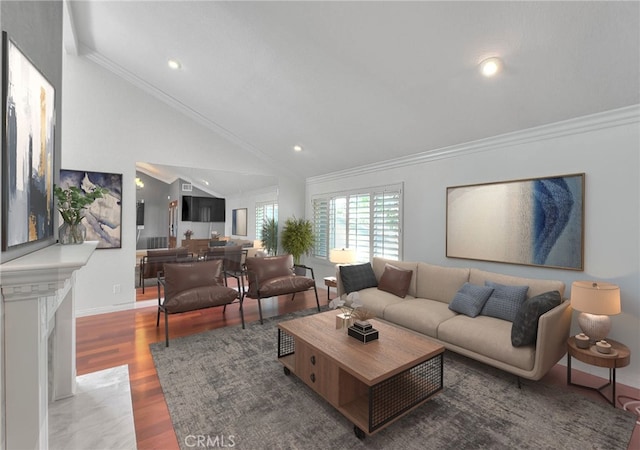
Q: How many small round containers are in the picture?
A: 2